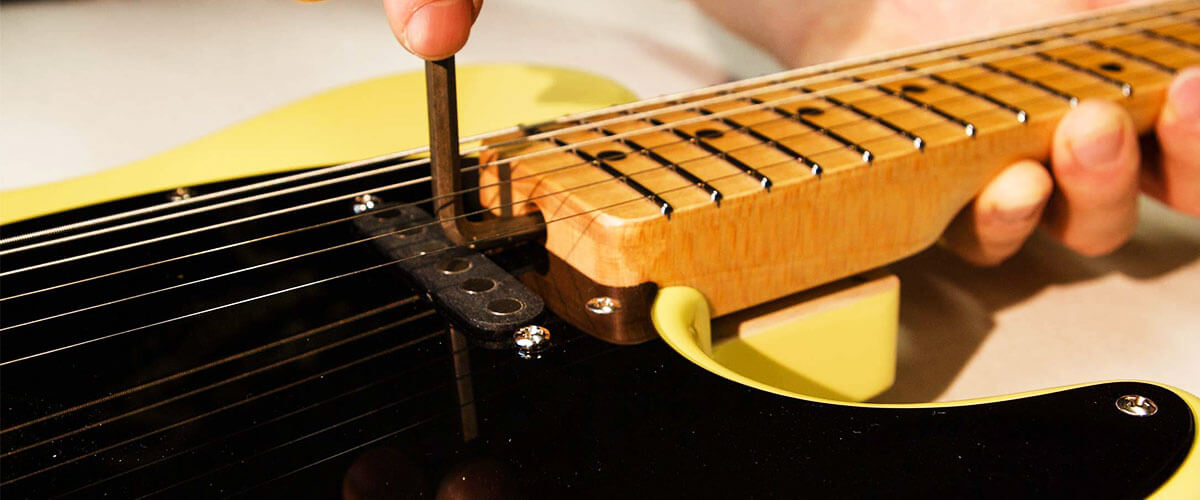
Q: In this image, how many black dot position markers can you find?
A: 5